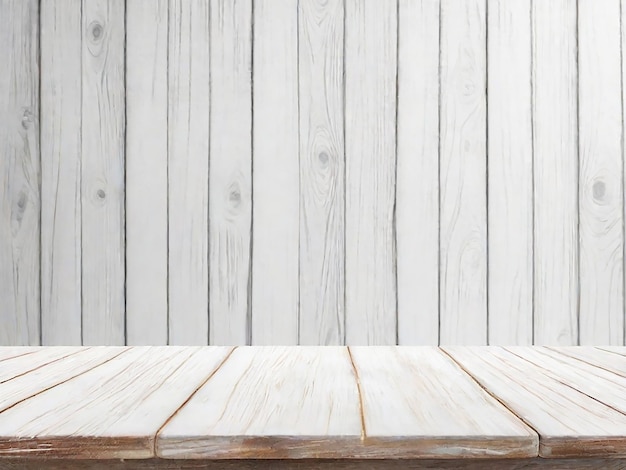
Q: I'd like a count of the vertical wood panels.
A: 14